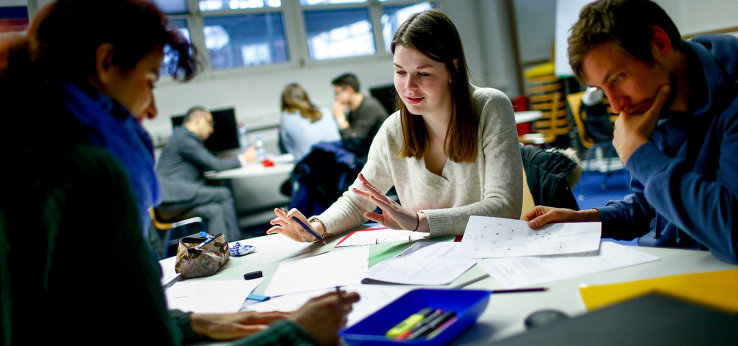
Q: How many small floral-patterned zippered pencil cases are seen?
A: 1